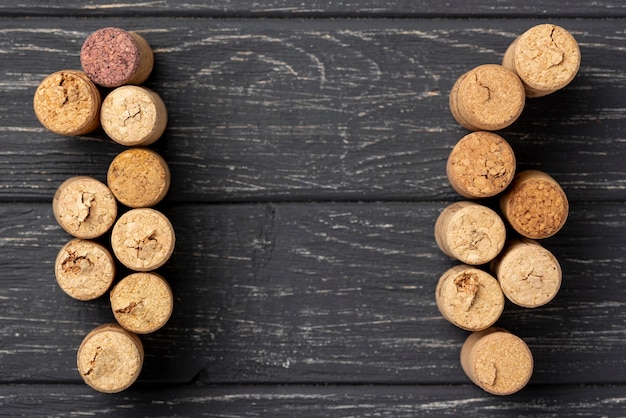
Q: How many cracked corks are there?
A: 14